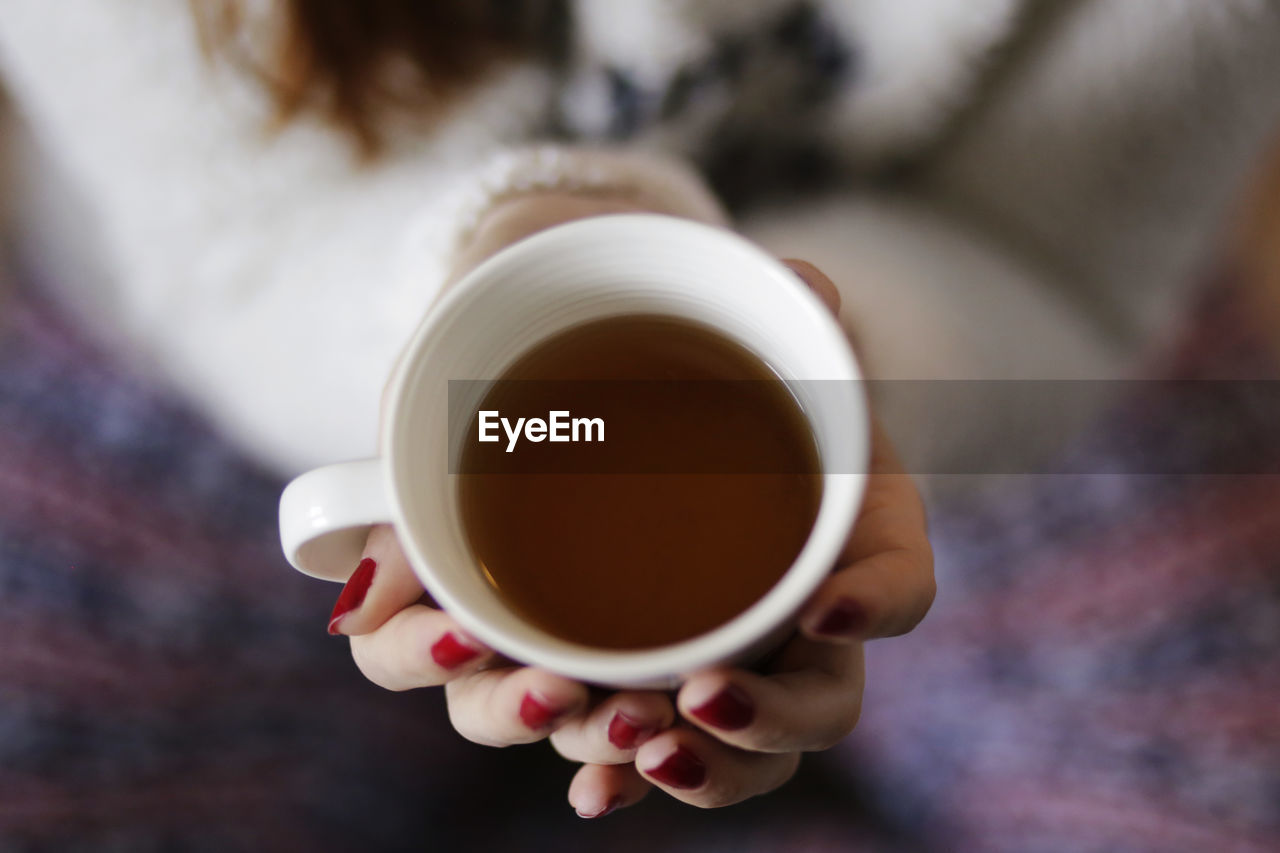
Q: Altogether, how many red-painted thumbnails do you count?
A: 1